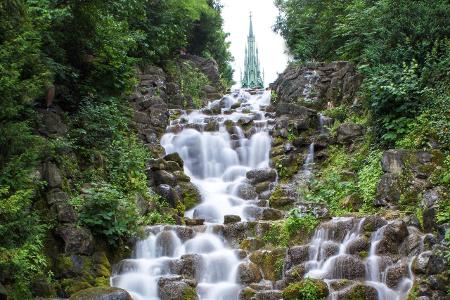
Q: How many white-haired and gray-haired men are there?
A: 0